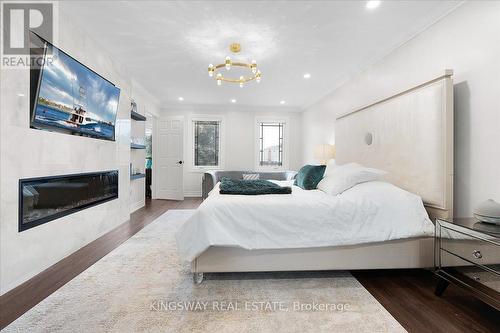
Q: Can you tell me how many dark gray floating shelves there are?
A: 3